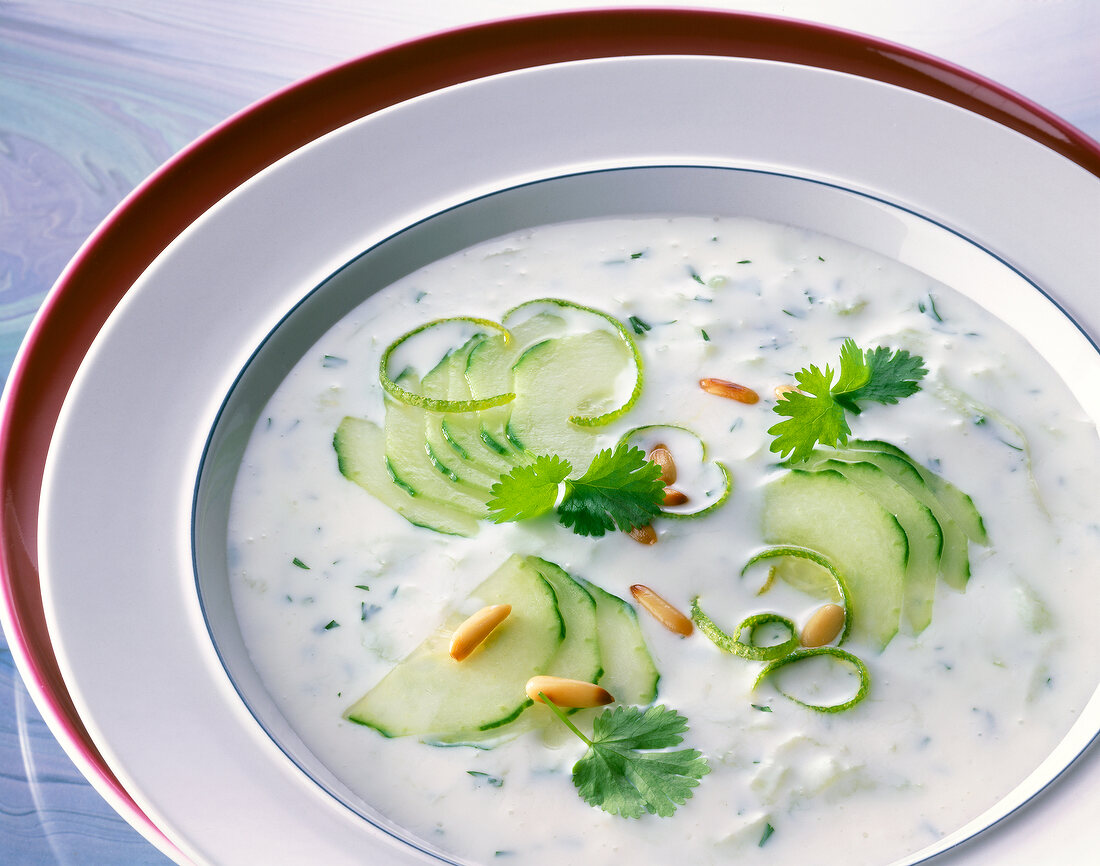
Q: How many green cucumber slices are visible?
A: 13